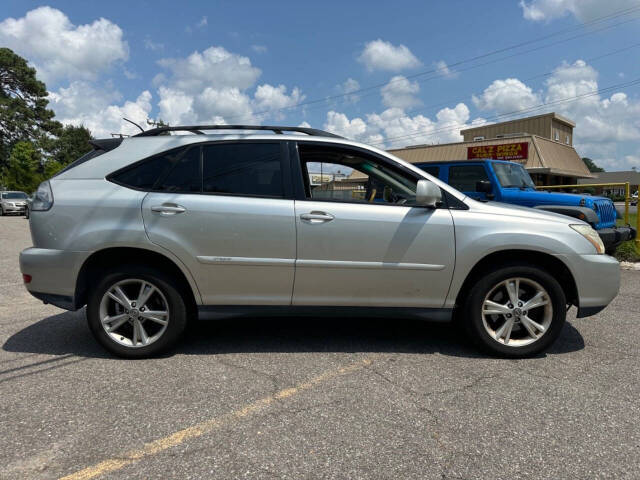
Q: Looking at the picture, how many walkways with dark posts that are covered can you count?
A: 1